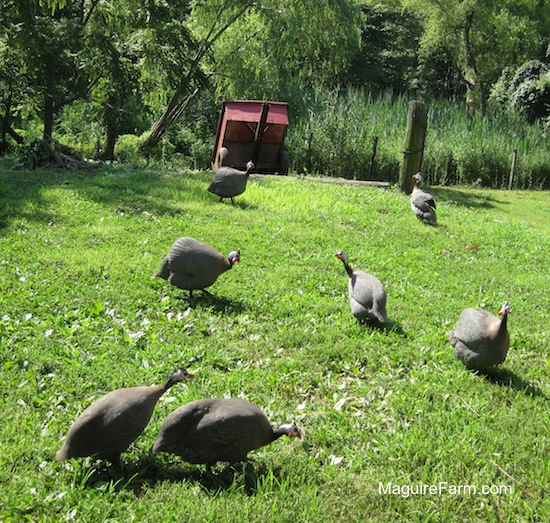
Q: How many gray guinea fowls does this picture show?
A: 7